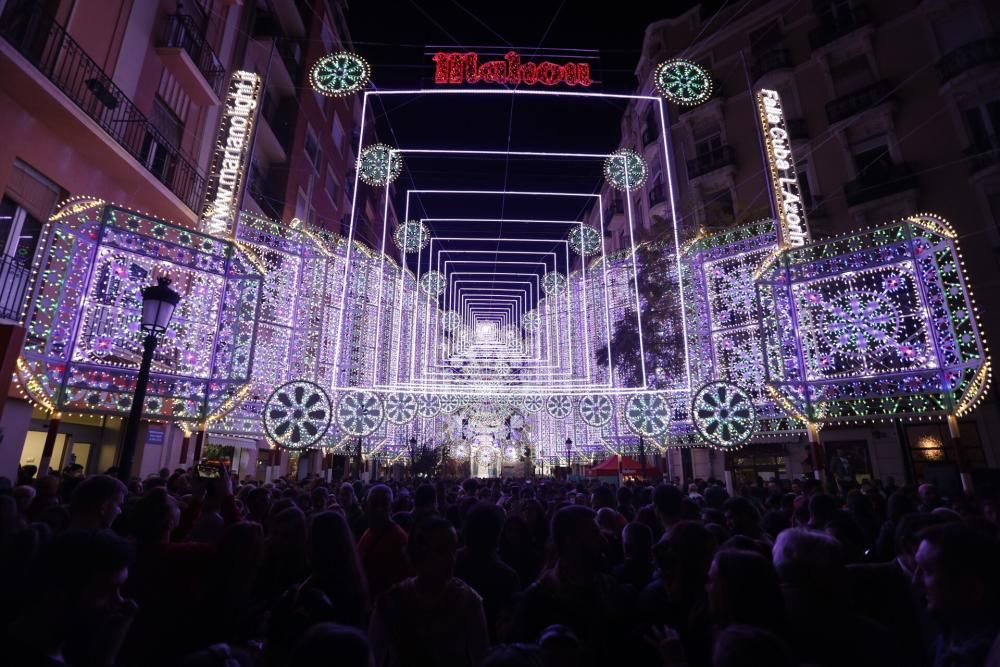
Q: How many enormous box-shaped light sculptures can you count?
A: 2